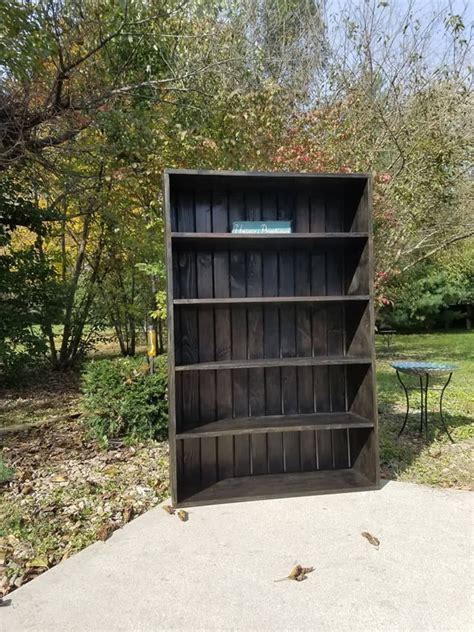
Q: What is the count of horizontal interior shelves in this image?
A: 4